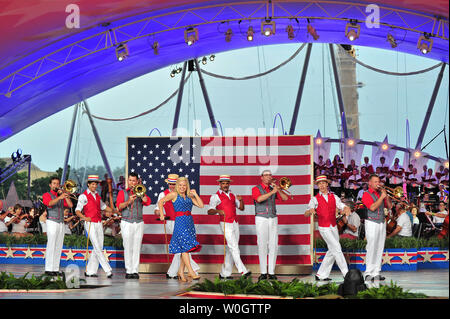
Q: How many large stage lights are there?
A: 5